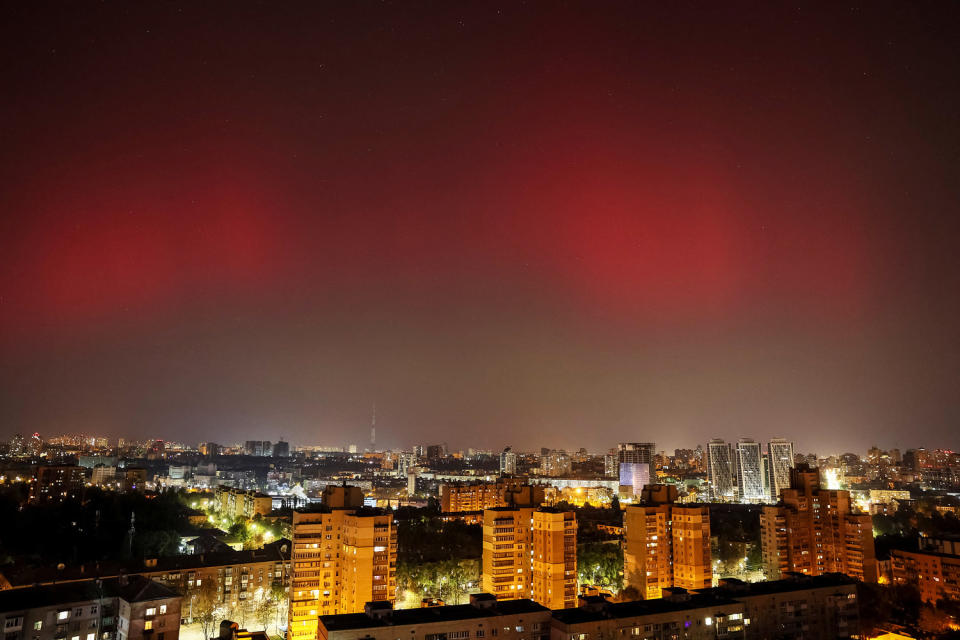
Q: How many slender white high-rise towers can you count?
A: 3